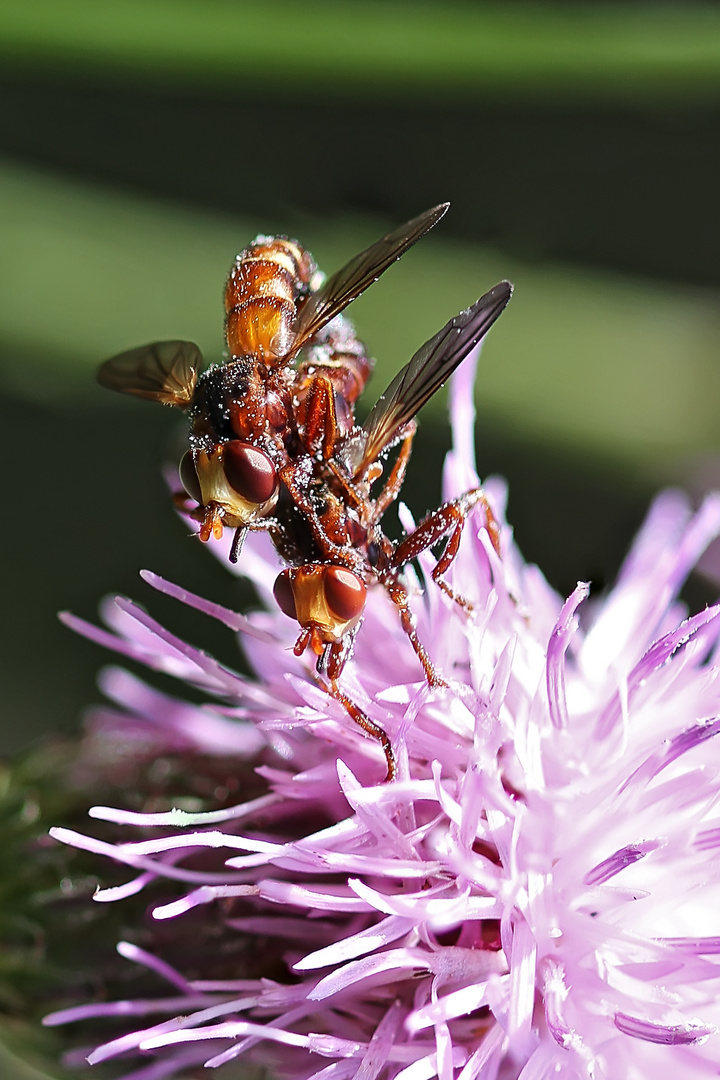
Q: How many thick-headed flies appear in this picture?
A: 2